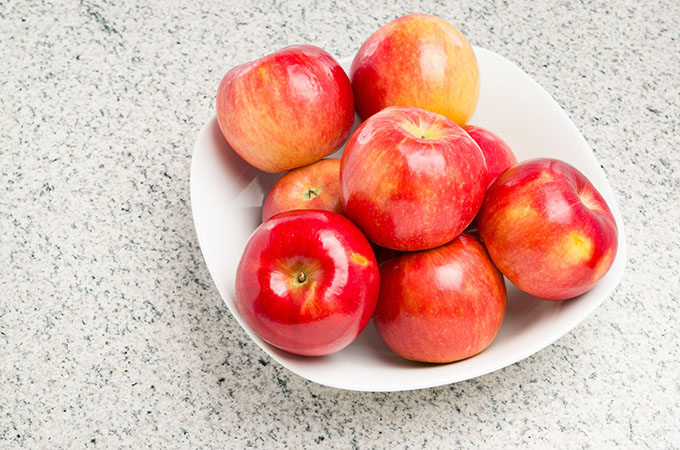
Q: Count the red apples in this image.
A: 8